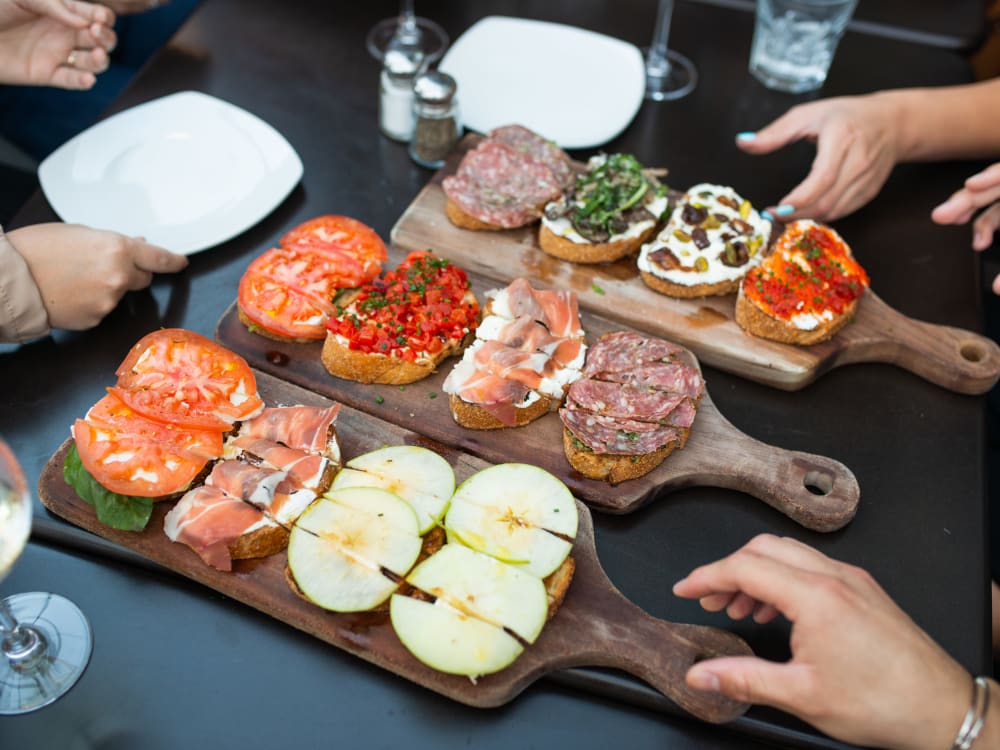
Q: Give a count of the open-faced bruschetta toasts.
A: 12